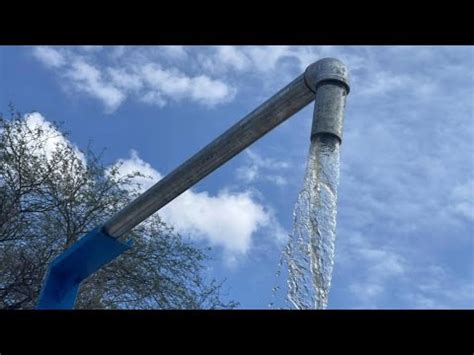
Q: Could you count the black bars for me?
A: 2